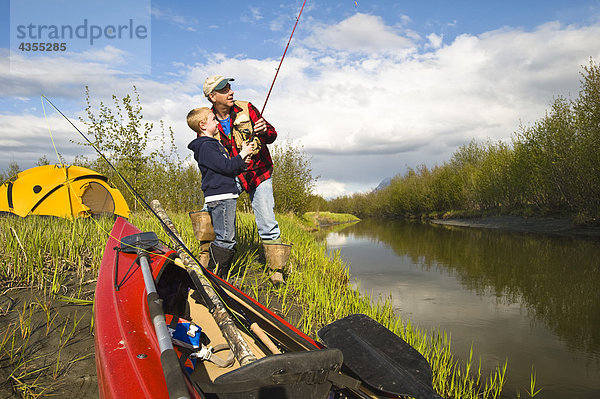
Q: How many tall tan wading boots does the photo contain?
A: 2